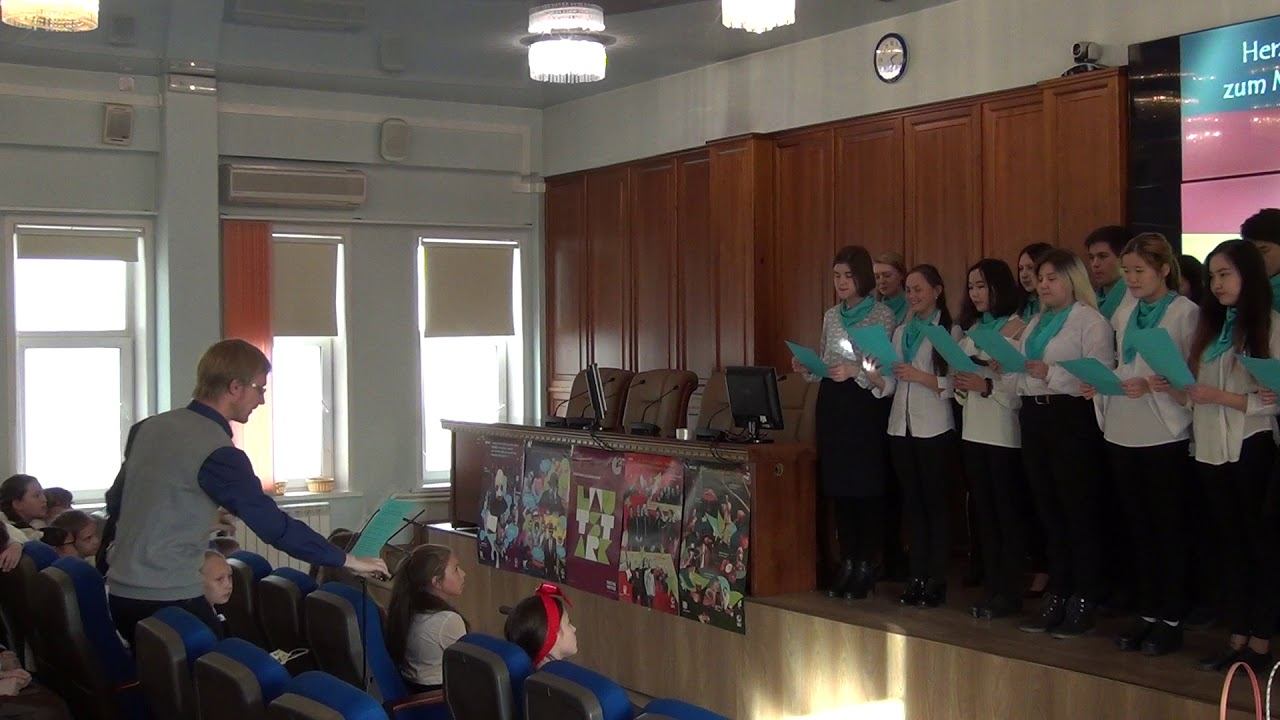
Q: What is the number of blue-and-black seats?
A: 11